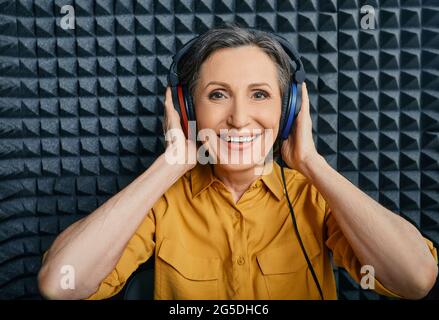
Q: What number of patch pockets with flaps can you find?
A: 2